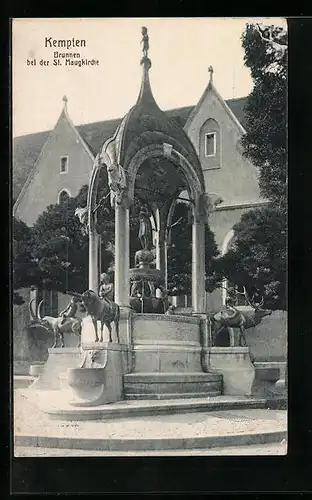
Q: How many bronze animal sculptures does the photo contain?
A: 3